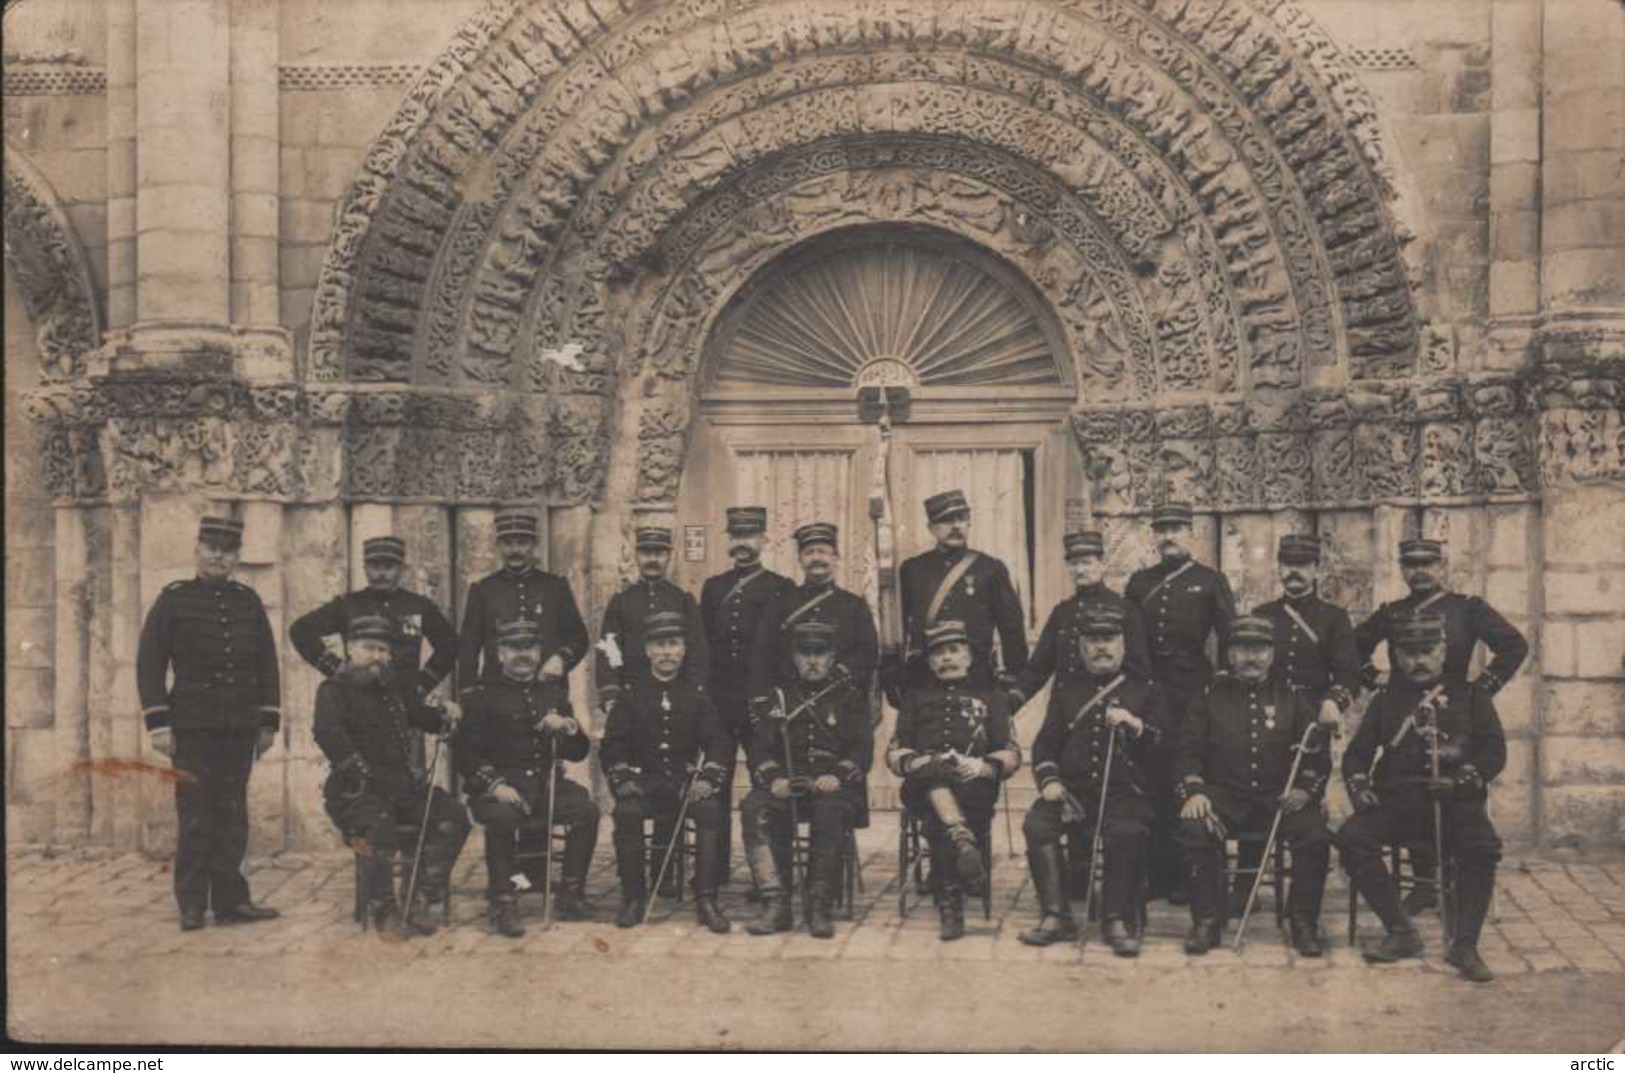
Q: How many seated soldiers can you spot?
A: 8